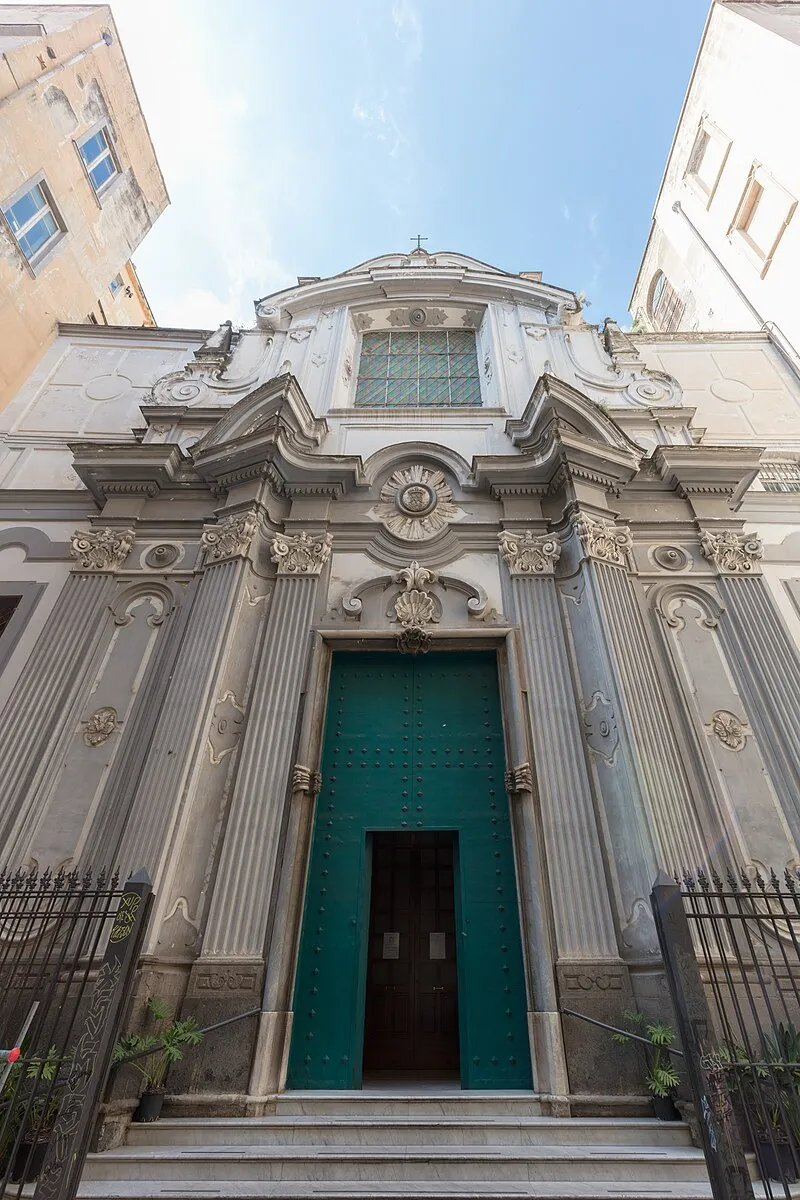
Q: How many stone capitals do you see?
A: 6